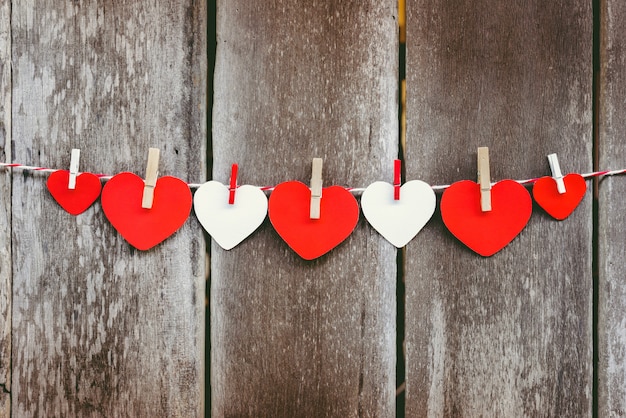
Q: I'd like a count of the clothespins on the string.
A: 7